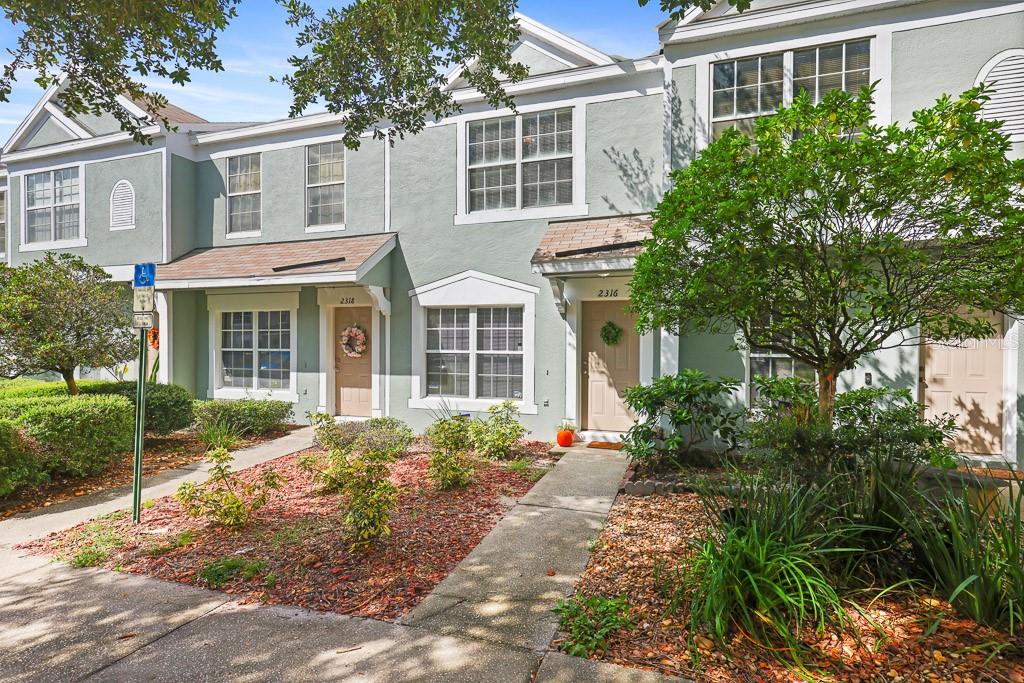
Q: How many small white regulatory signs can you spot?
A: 2